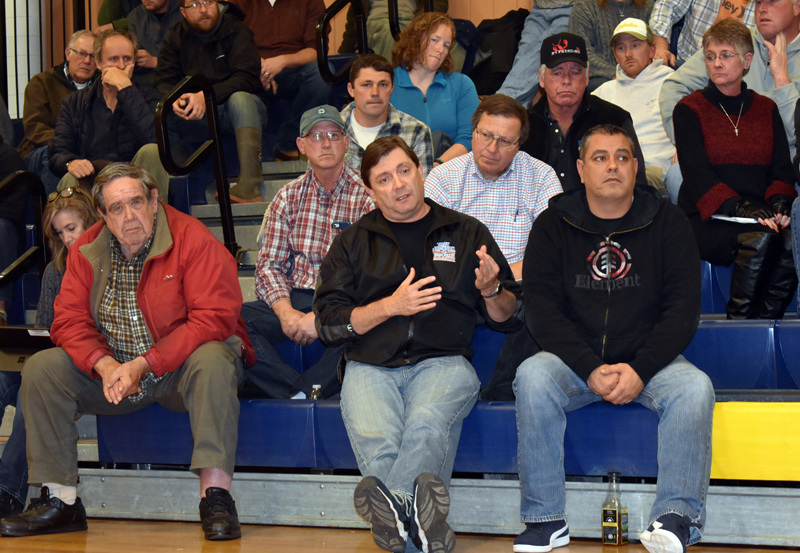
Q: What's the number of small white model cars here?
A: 0